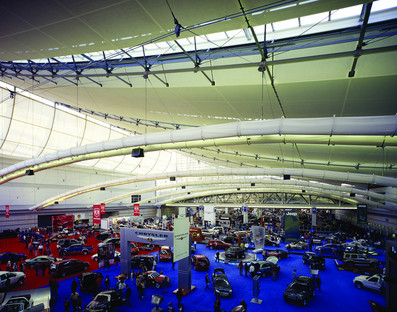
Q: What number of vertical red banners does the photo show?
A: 4